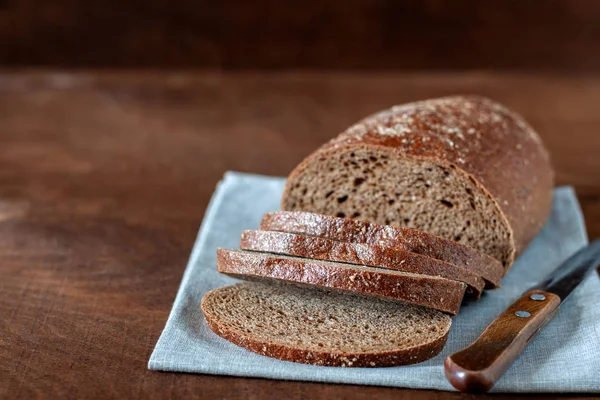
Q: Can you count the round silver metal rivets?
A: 2